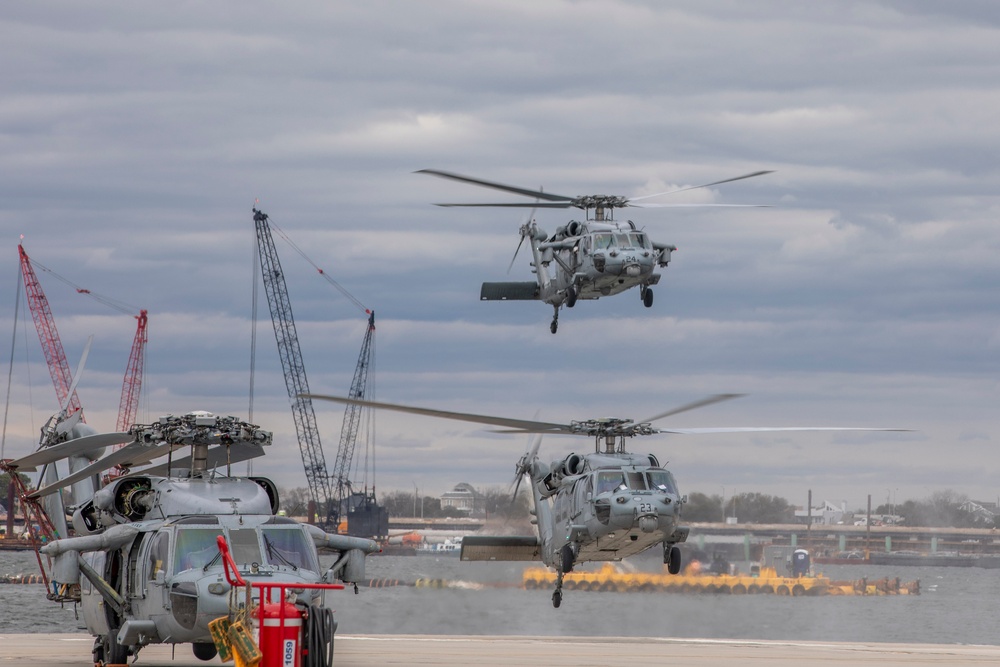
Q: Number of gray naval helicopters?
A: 3